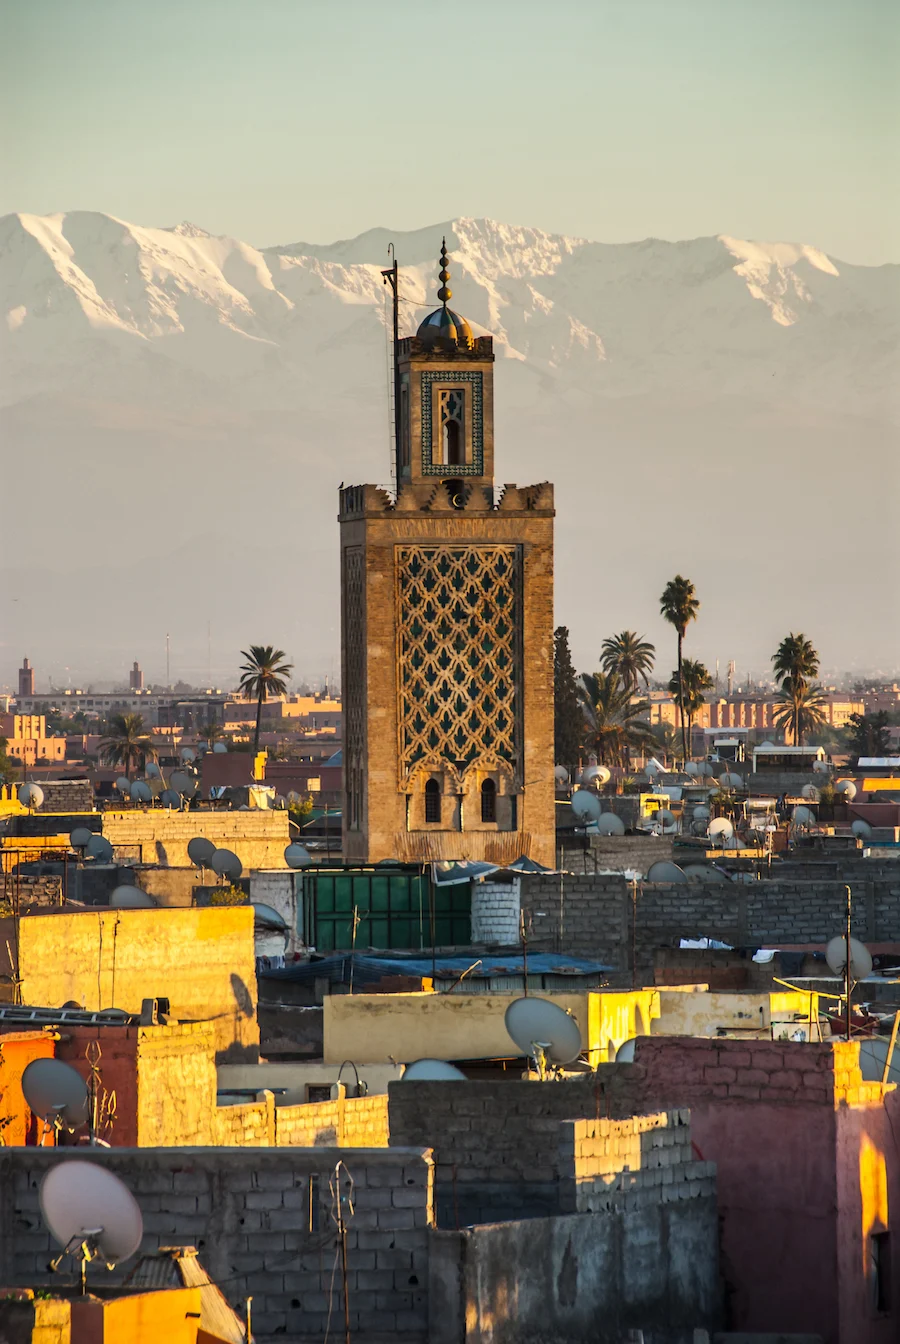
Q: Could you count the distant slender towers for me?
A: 2